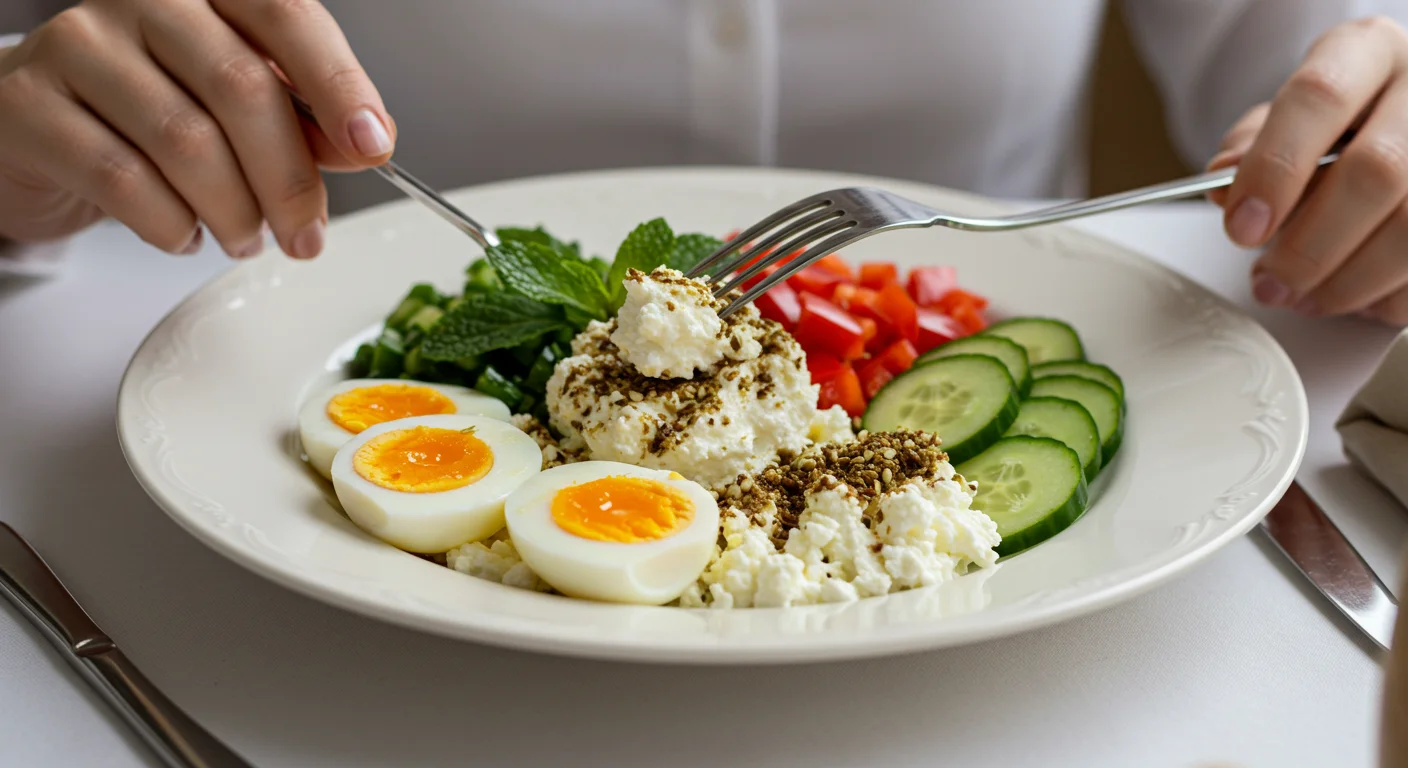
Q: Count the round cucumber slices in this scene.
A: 7